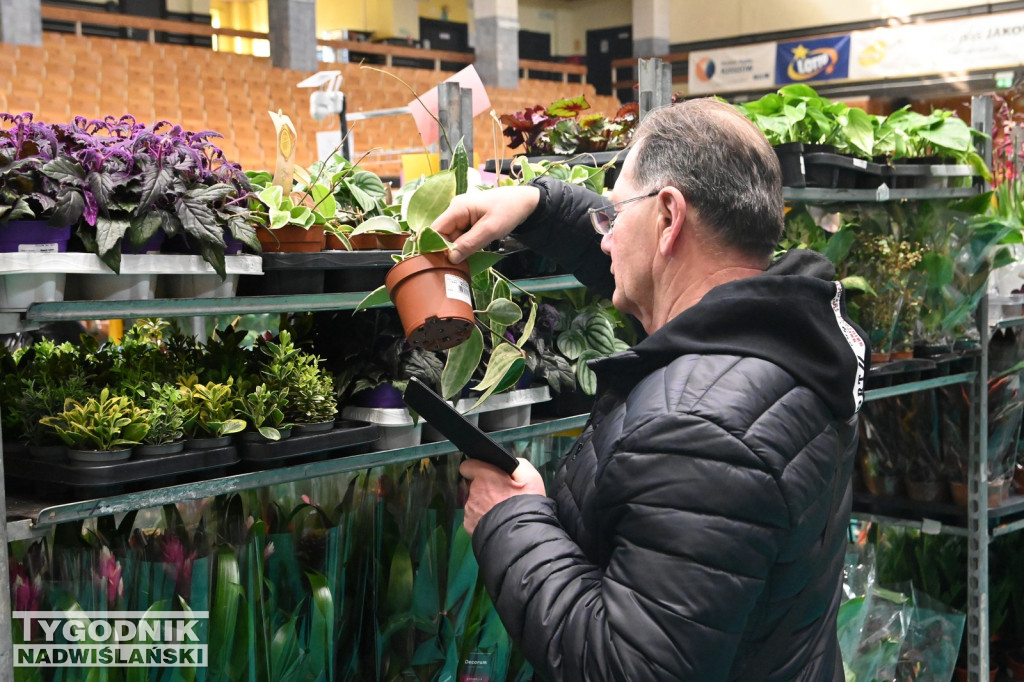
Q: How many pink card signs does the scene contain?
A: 1